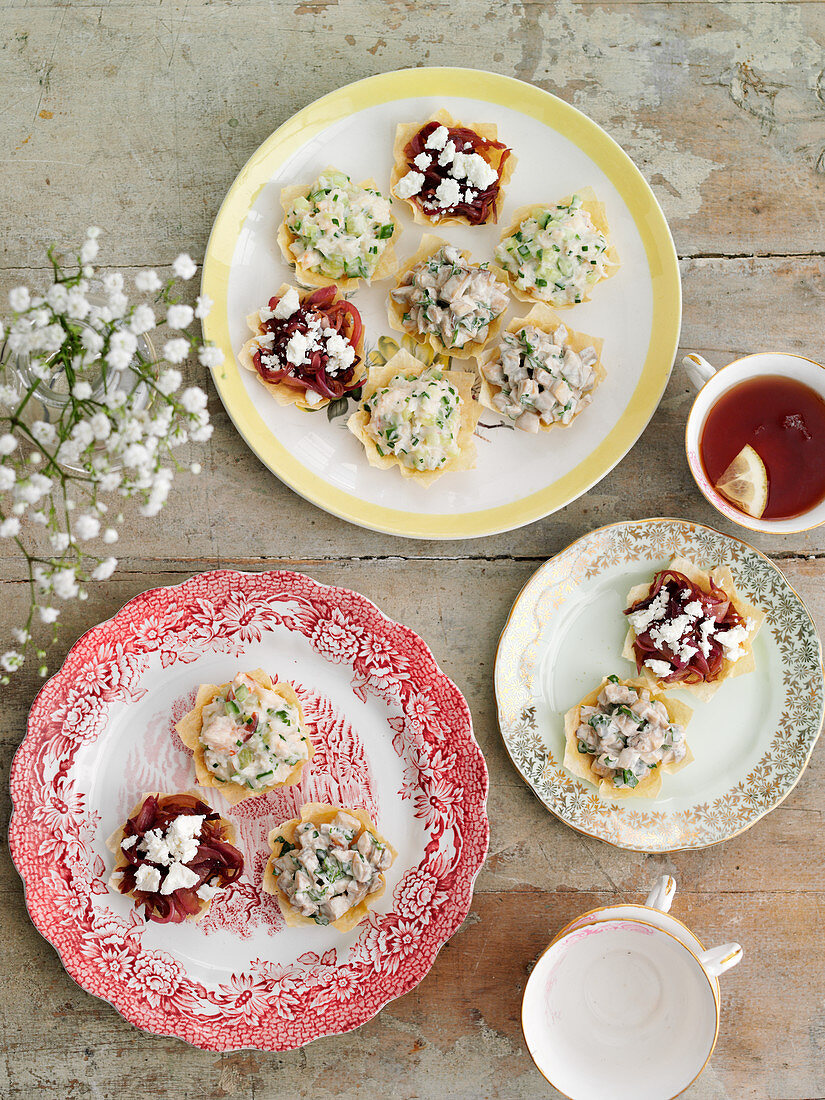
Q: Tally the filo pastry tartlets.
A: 12